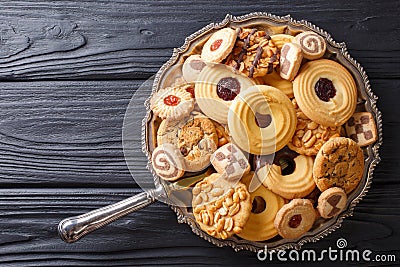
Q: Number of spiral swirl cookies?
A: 2